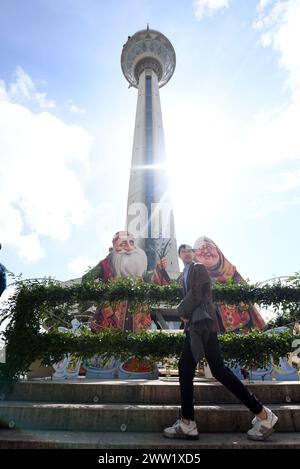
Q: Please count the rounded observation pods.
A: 1